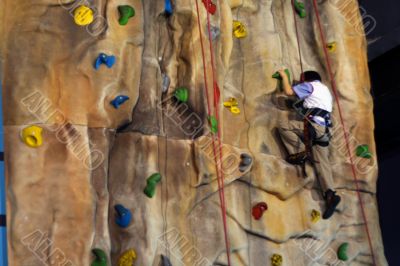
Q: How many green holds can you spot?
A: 9